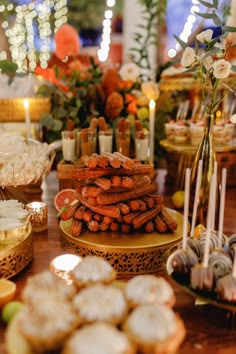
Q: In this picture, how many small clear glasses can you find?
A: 5